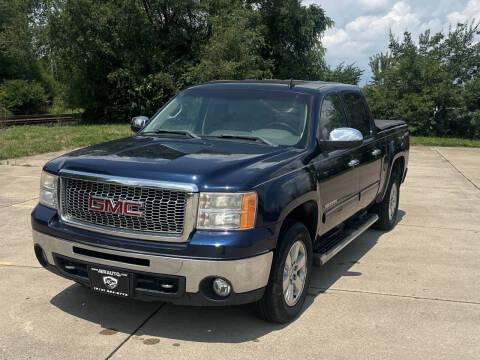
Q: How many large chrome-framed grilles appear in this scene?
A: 1